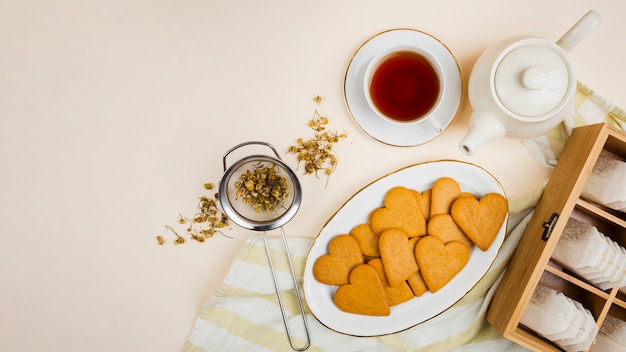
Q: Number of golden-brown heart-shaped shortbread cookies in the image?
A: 12